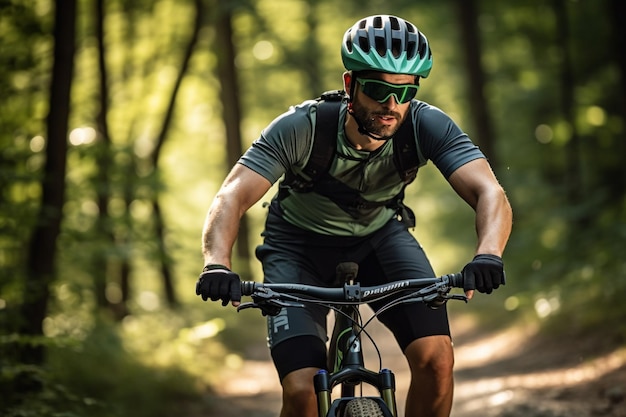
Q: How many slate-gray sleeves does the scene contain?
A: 2